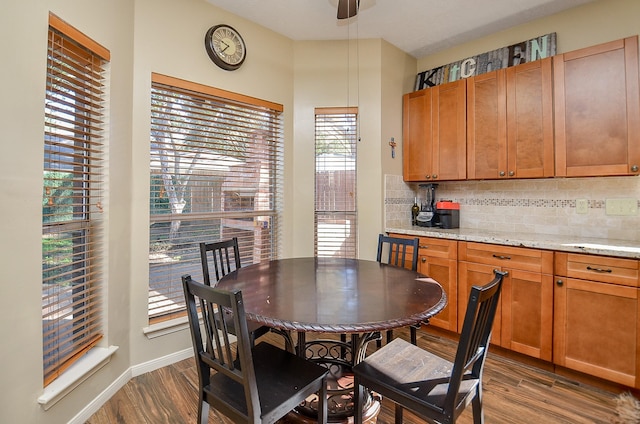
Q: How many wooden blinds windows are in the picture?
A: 3